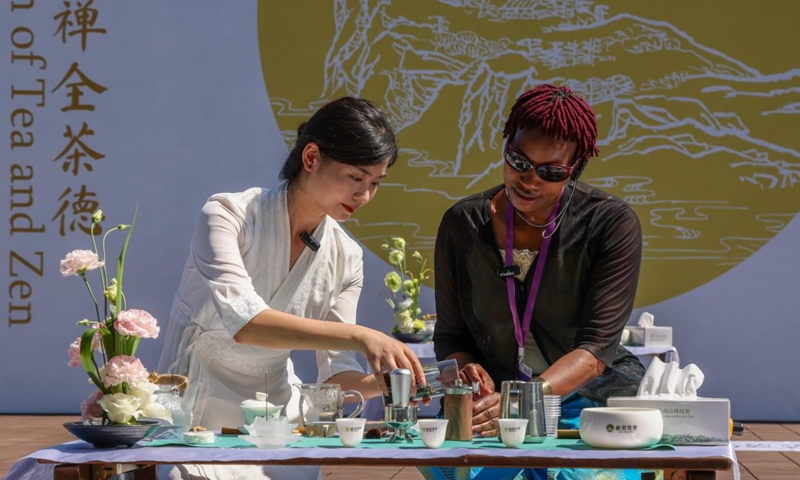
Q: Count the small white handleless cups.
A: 3